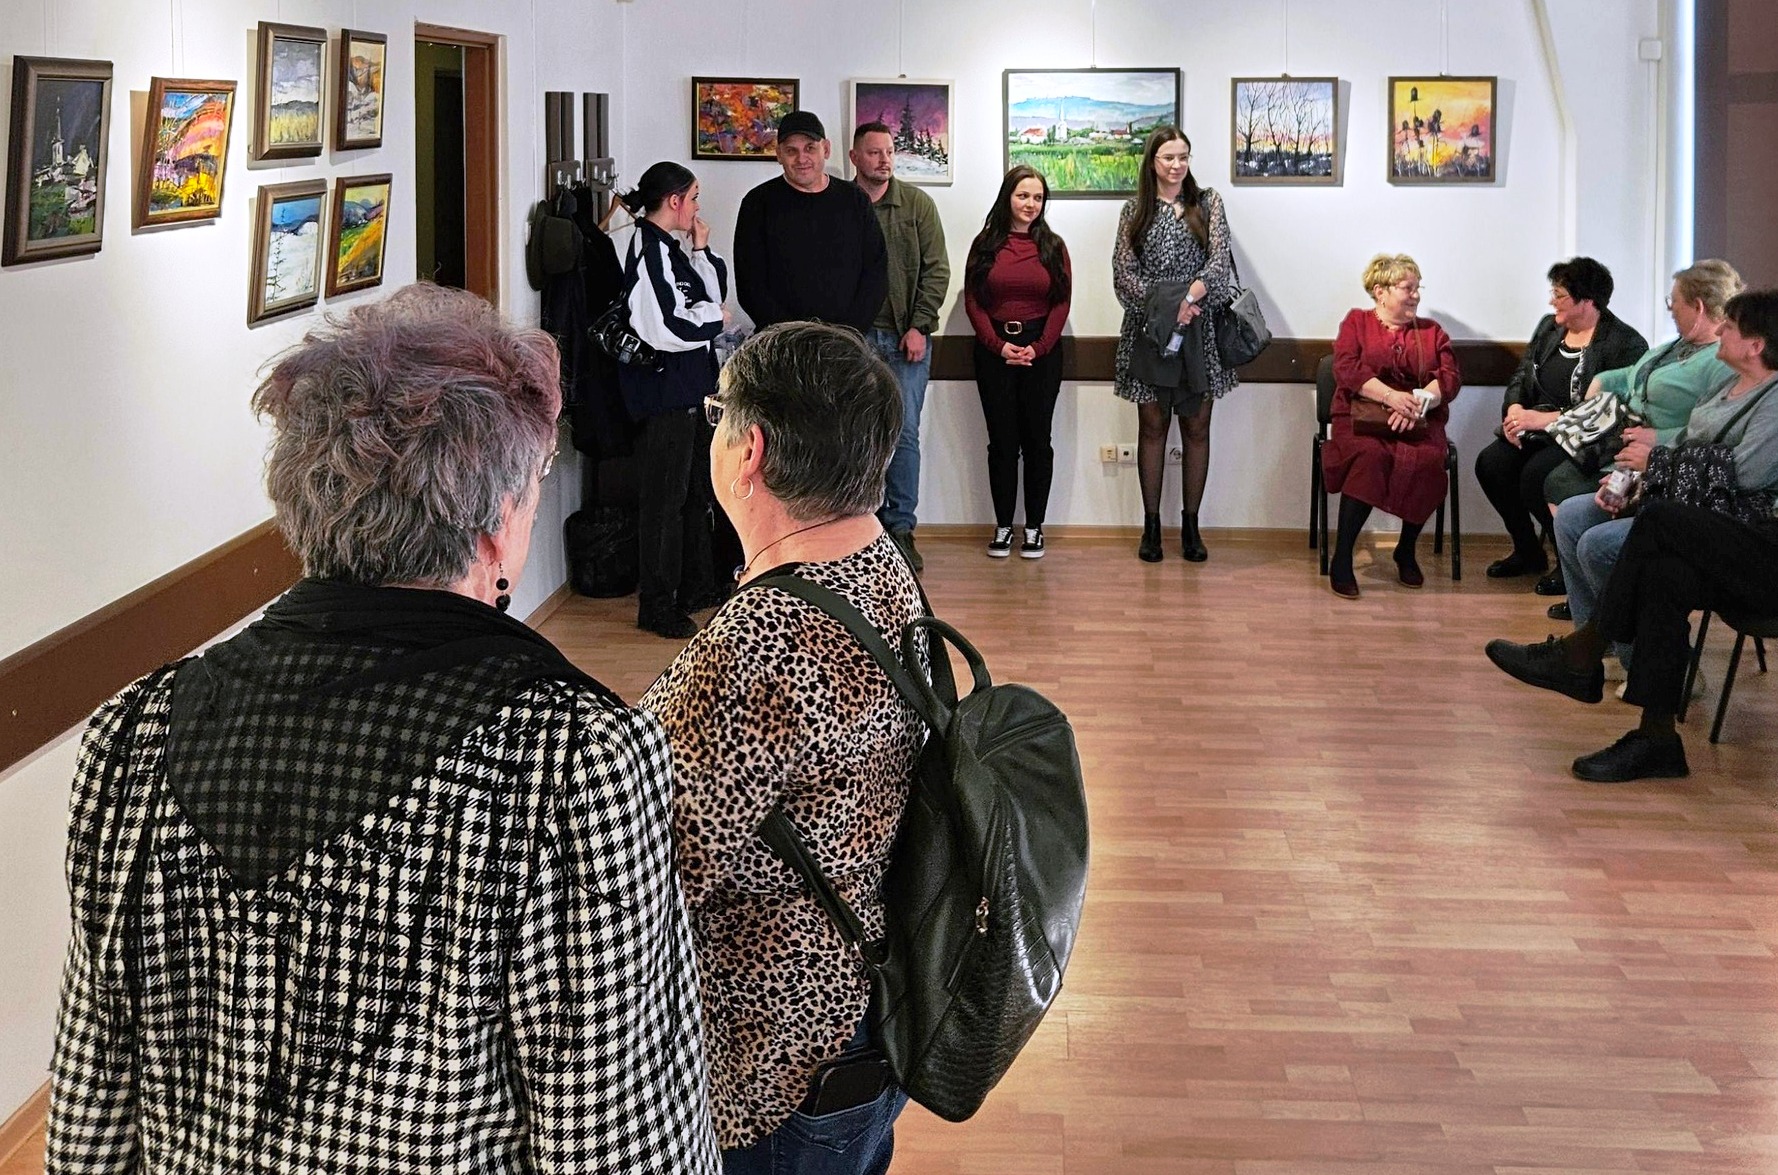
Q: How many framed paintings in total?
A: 11